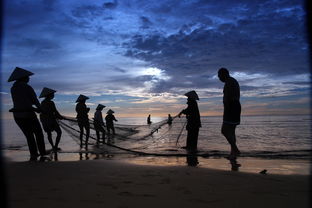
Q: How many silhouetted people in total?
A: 9